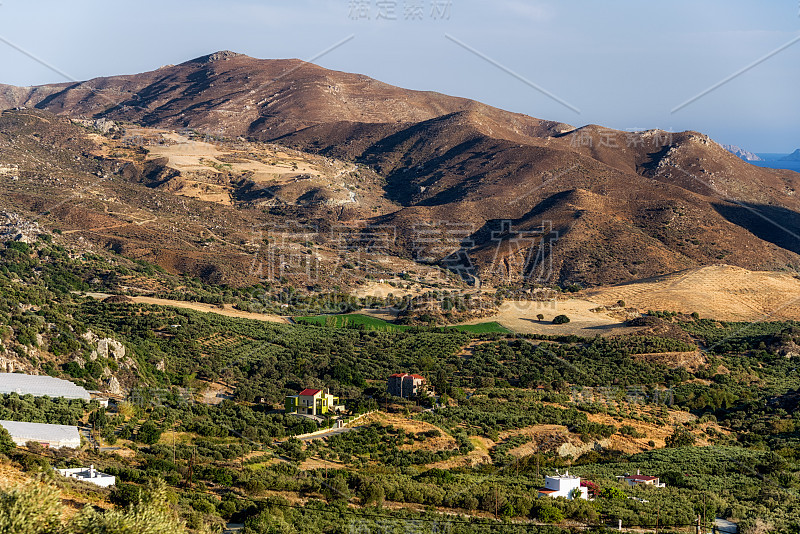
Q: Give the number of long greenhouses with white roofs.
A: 2